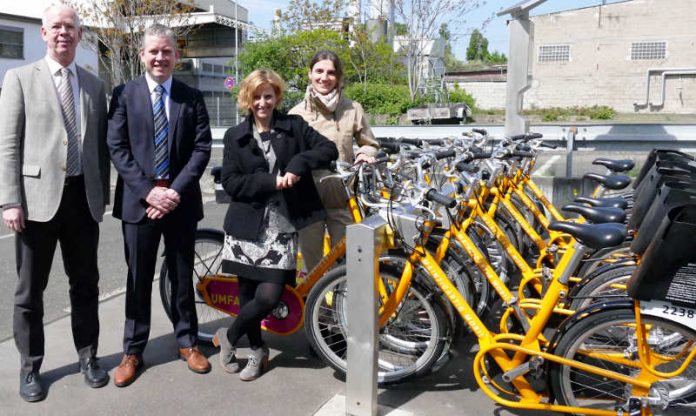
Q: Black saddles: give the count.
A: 5